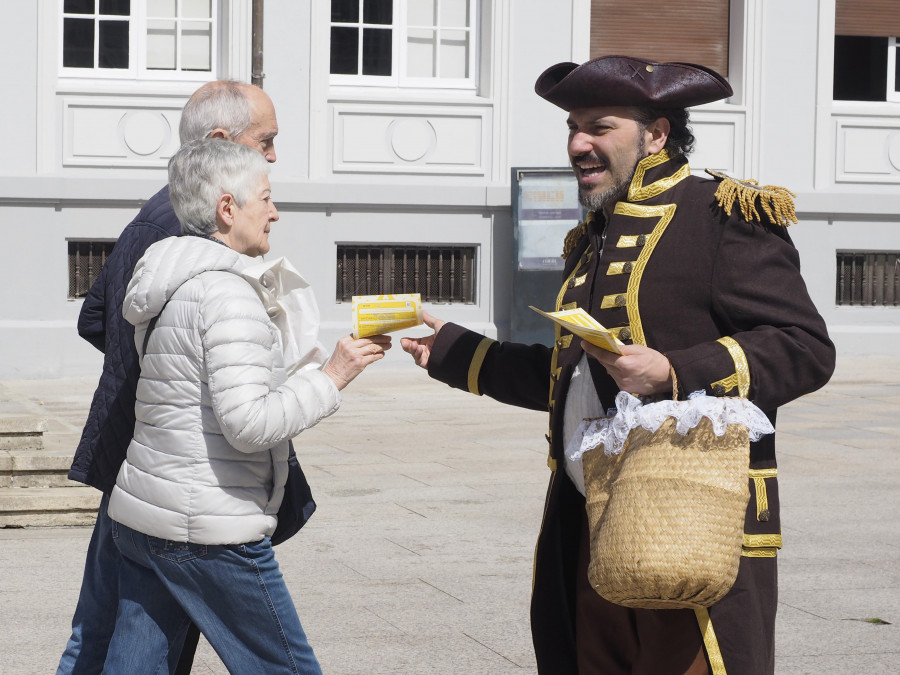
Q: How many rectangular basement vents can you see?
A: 3